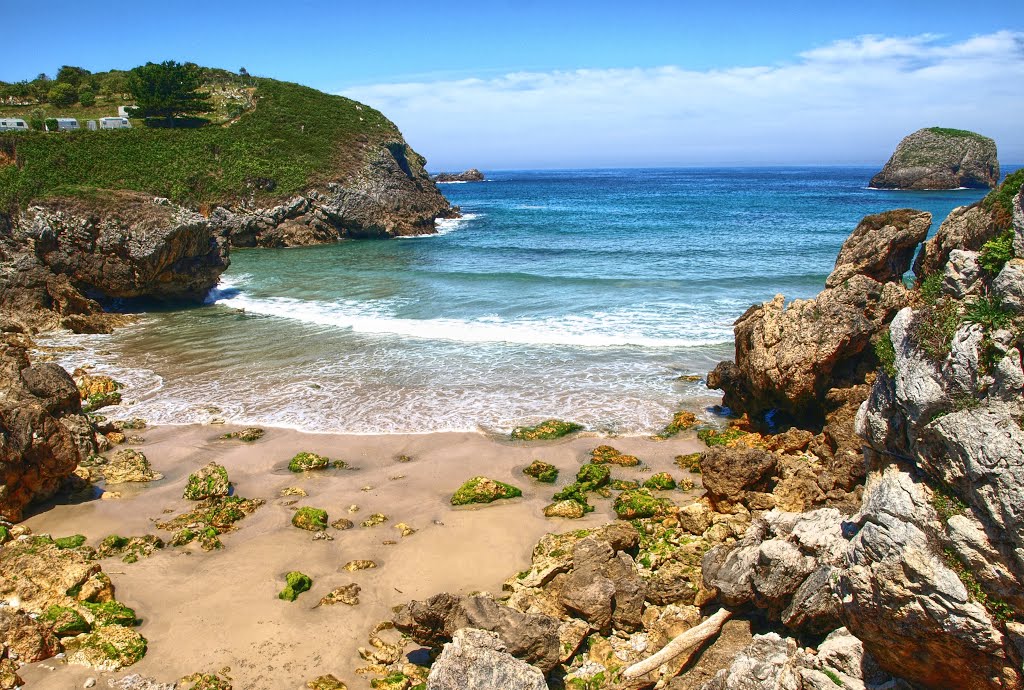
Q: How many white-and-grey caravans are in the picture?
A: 3